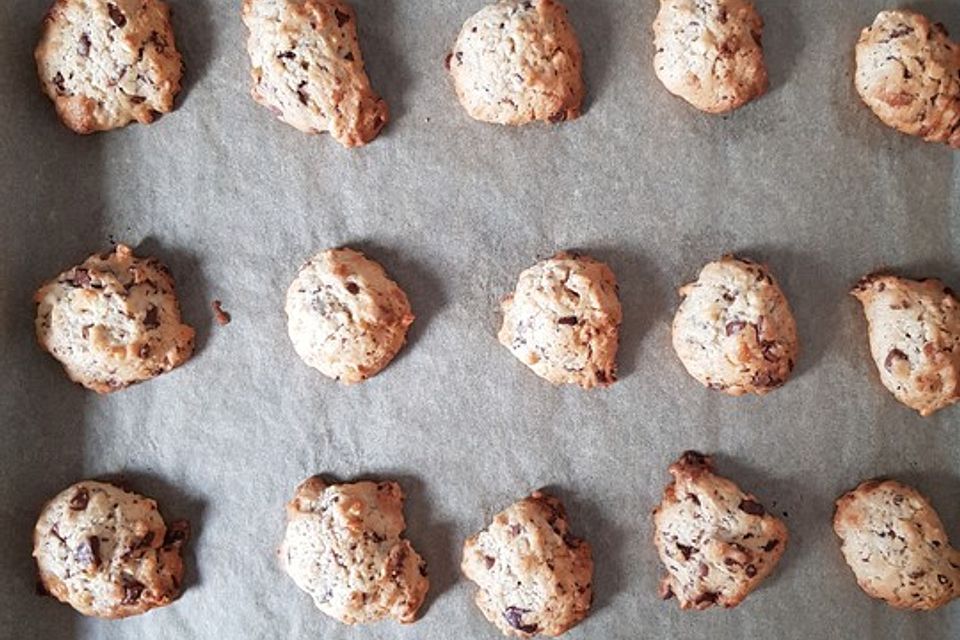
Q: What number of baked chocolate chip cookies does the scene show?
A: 15